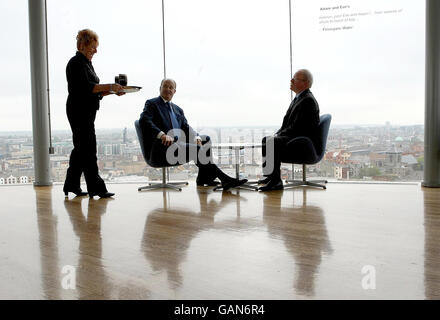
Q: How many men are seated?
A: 2